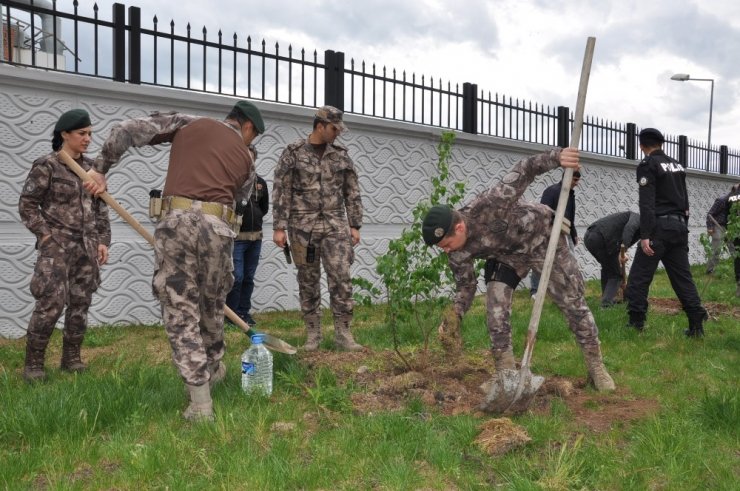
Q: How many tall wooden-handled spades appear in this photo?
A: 2